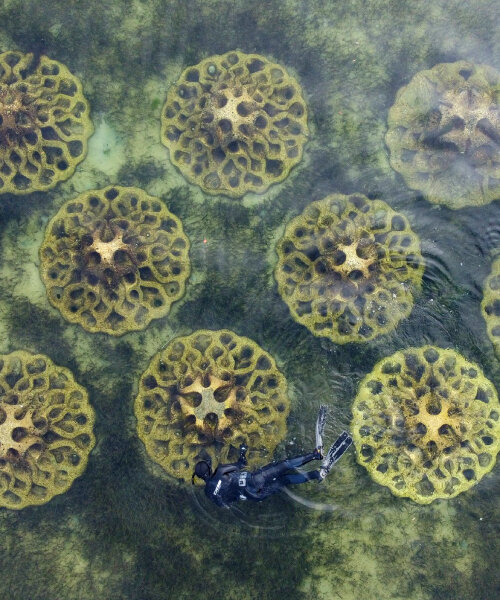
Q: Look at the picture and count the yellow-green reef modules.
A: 9